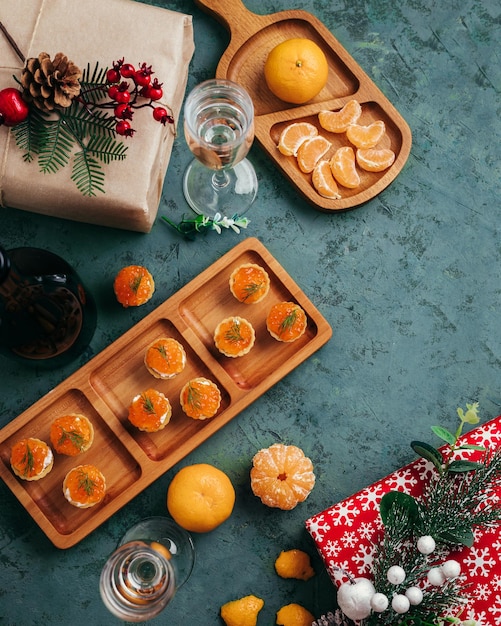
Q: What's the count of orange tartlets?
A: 10